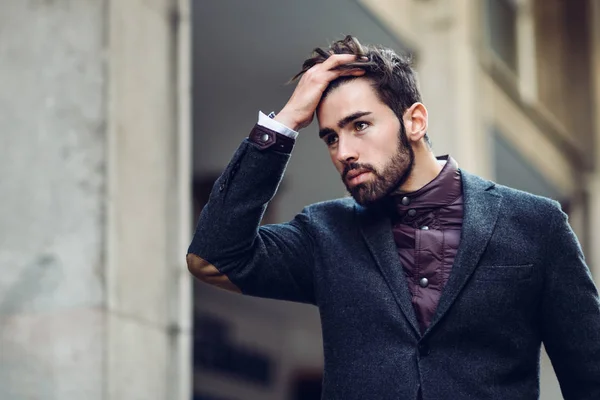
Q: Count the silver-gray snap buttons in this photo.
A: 5